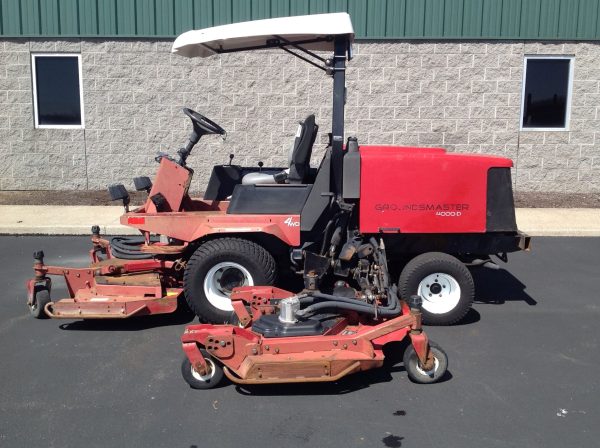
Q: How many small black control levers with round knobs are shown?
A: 2